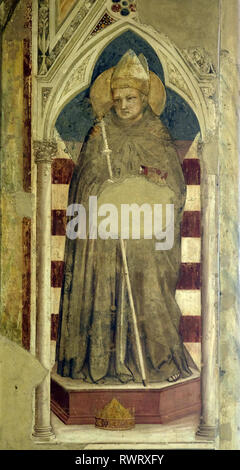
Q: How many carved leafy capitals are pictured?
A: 2